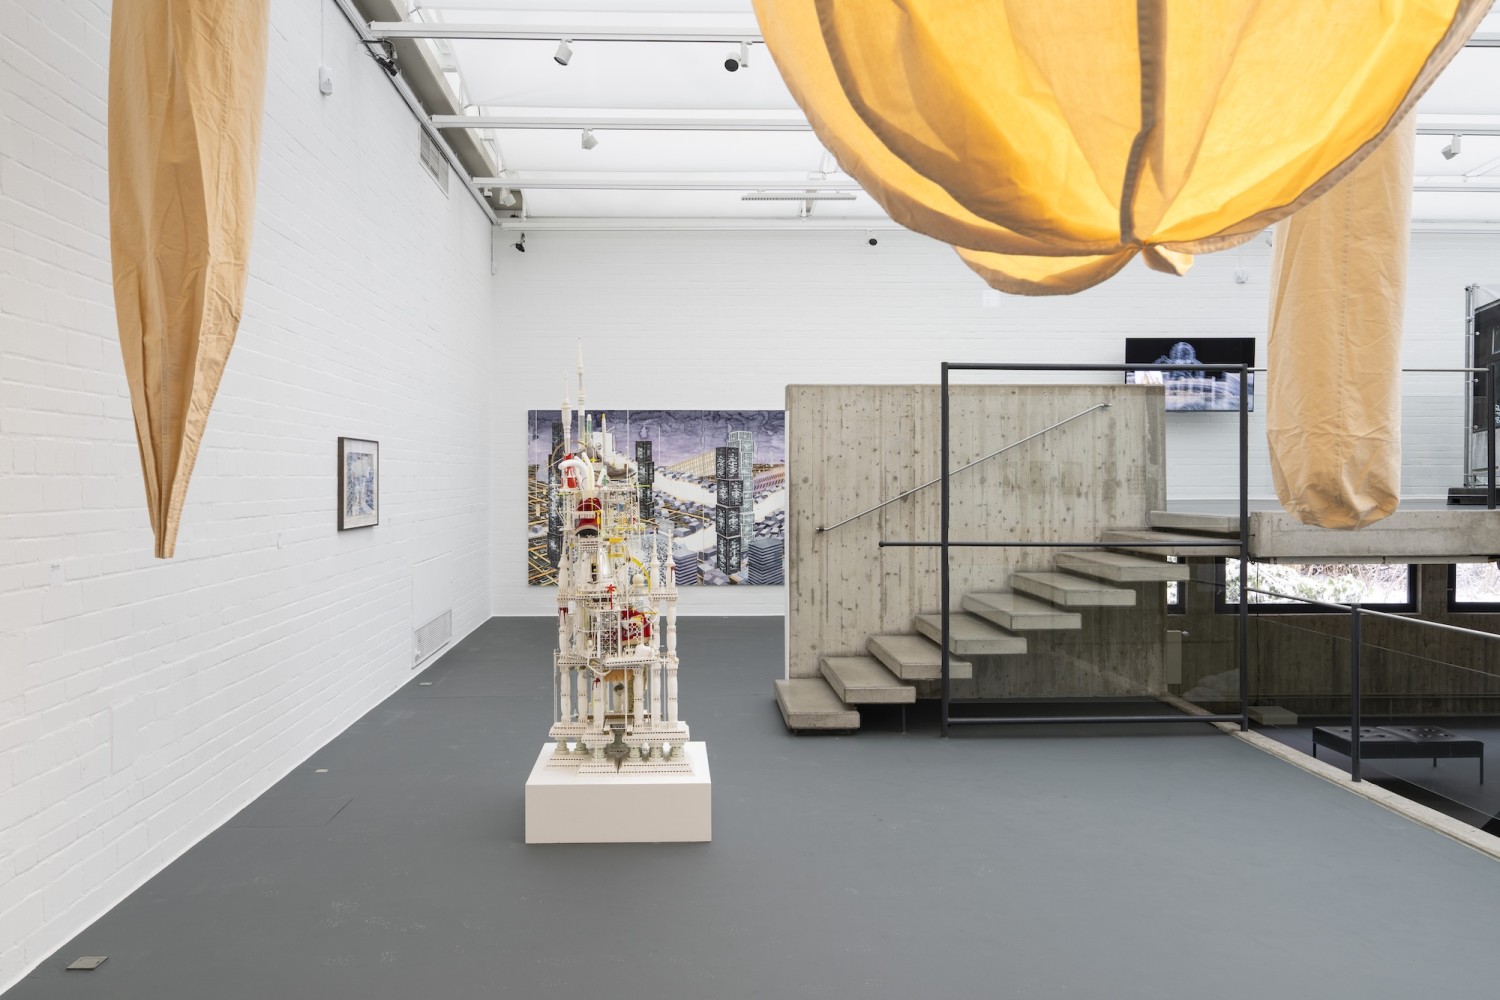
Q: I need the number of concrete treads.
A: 9